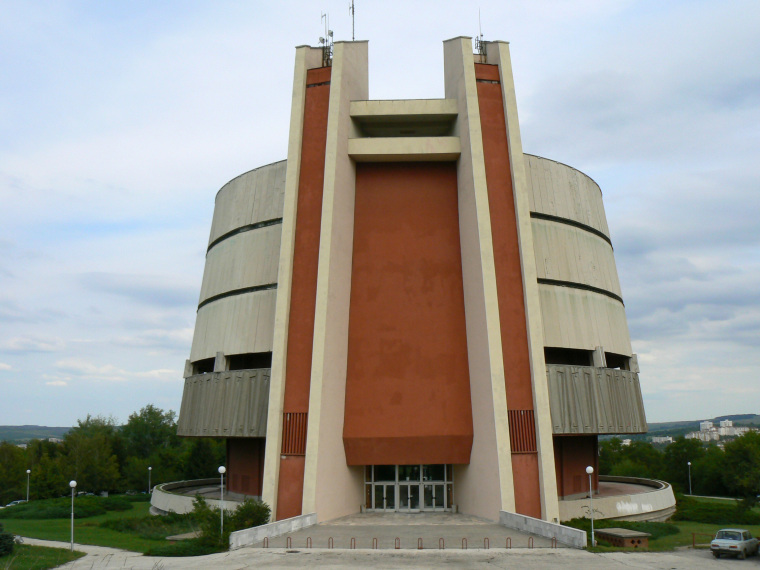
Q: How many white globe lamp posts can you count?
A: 6